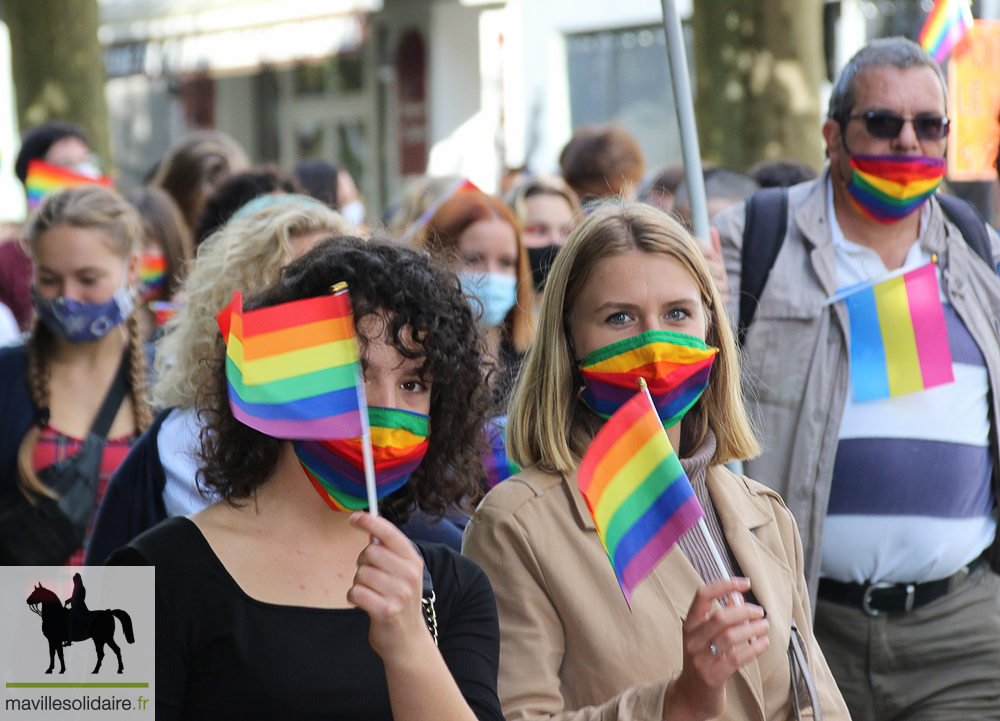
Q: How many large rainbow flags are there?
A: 2